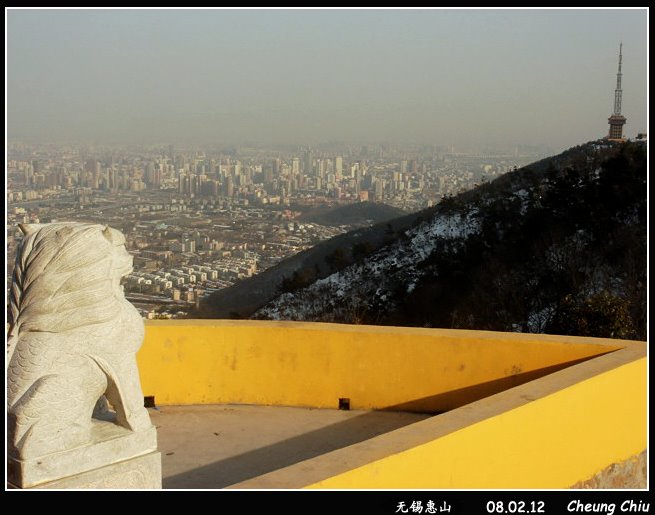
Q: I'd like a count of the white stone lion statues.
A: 1